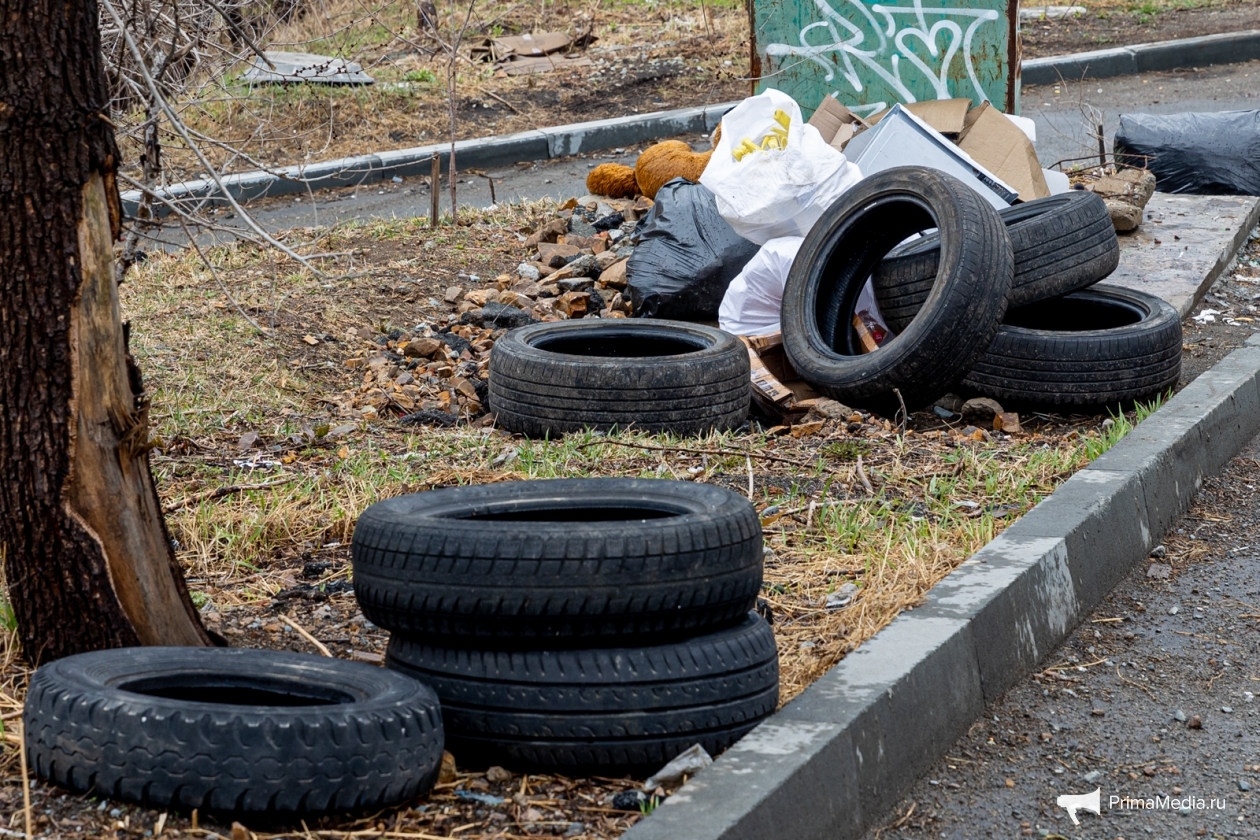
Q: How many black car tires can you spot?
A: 7